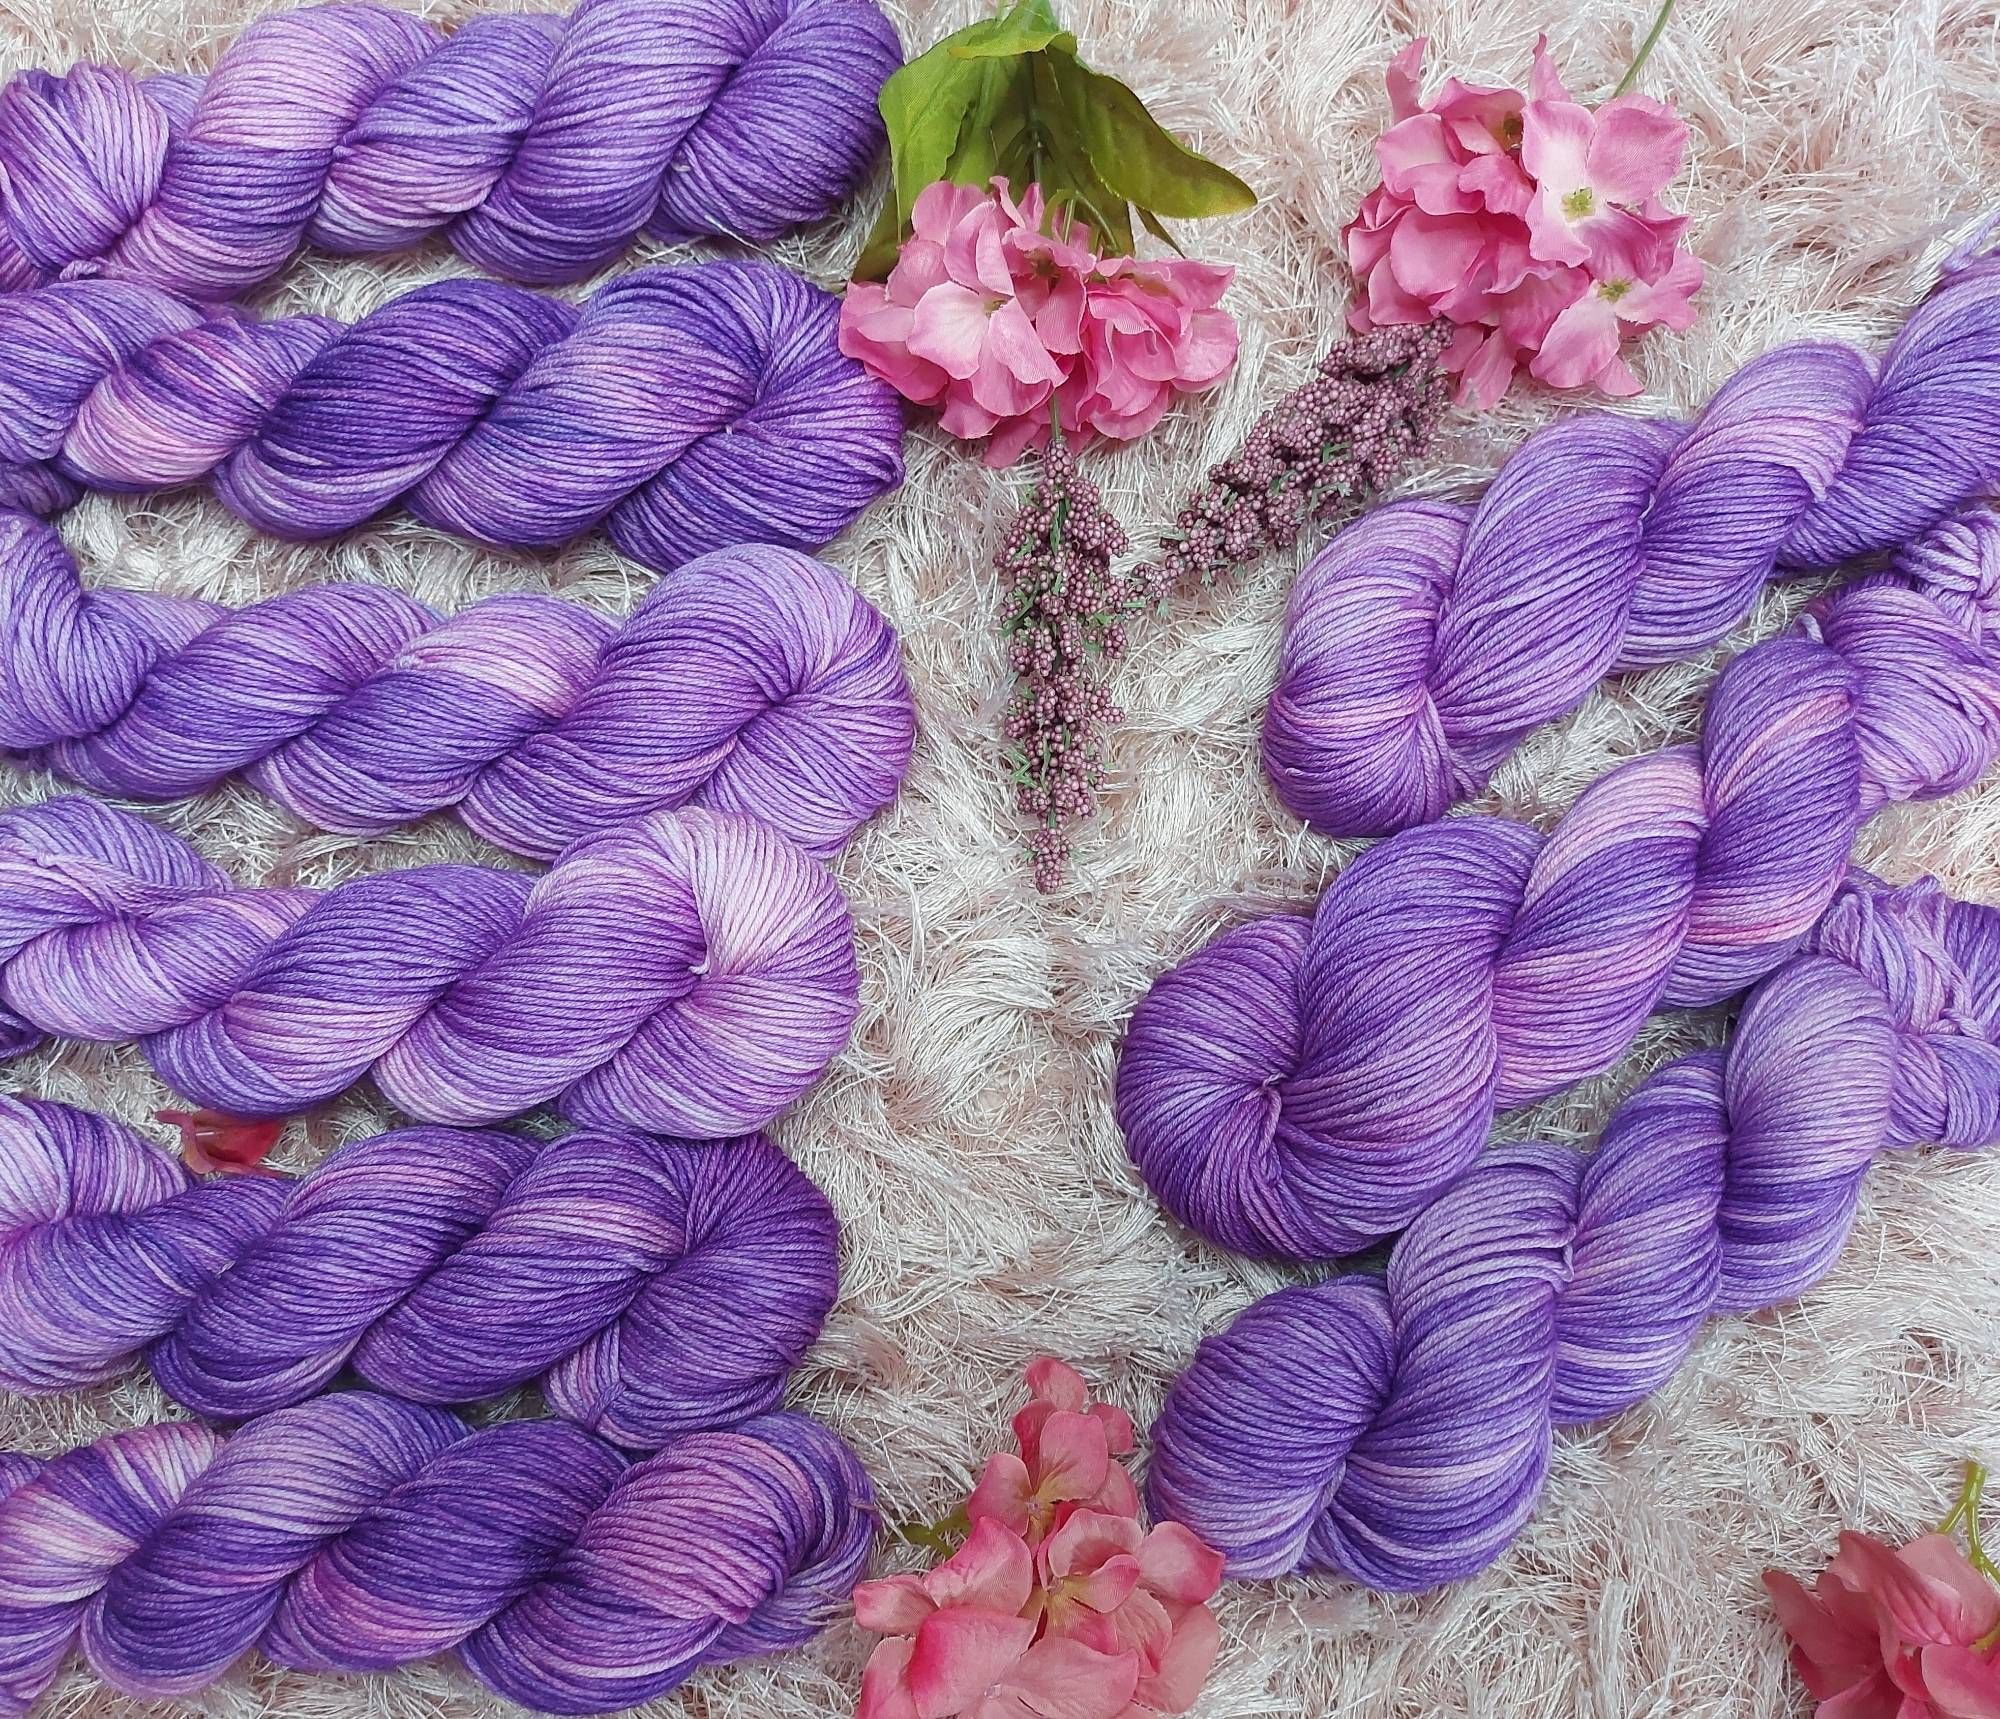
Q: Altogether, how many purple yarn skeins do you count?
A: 9